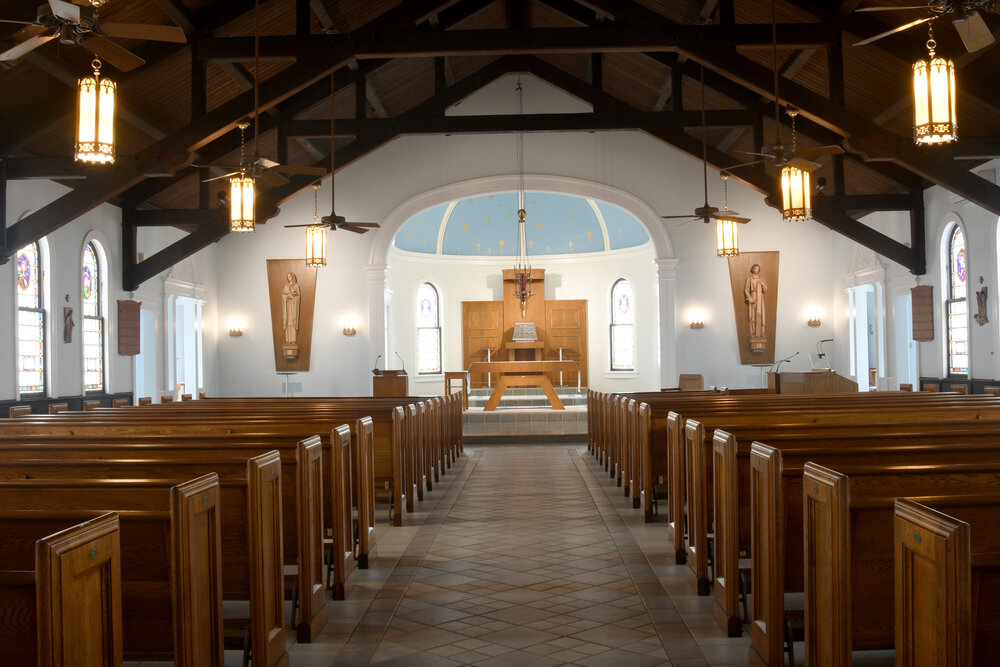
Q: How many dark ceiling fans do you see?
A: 6